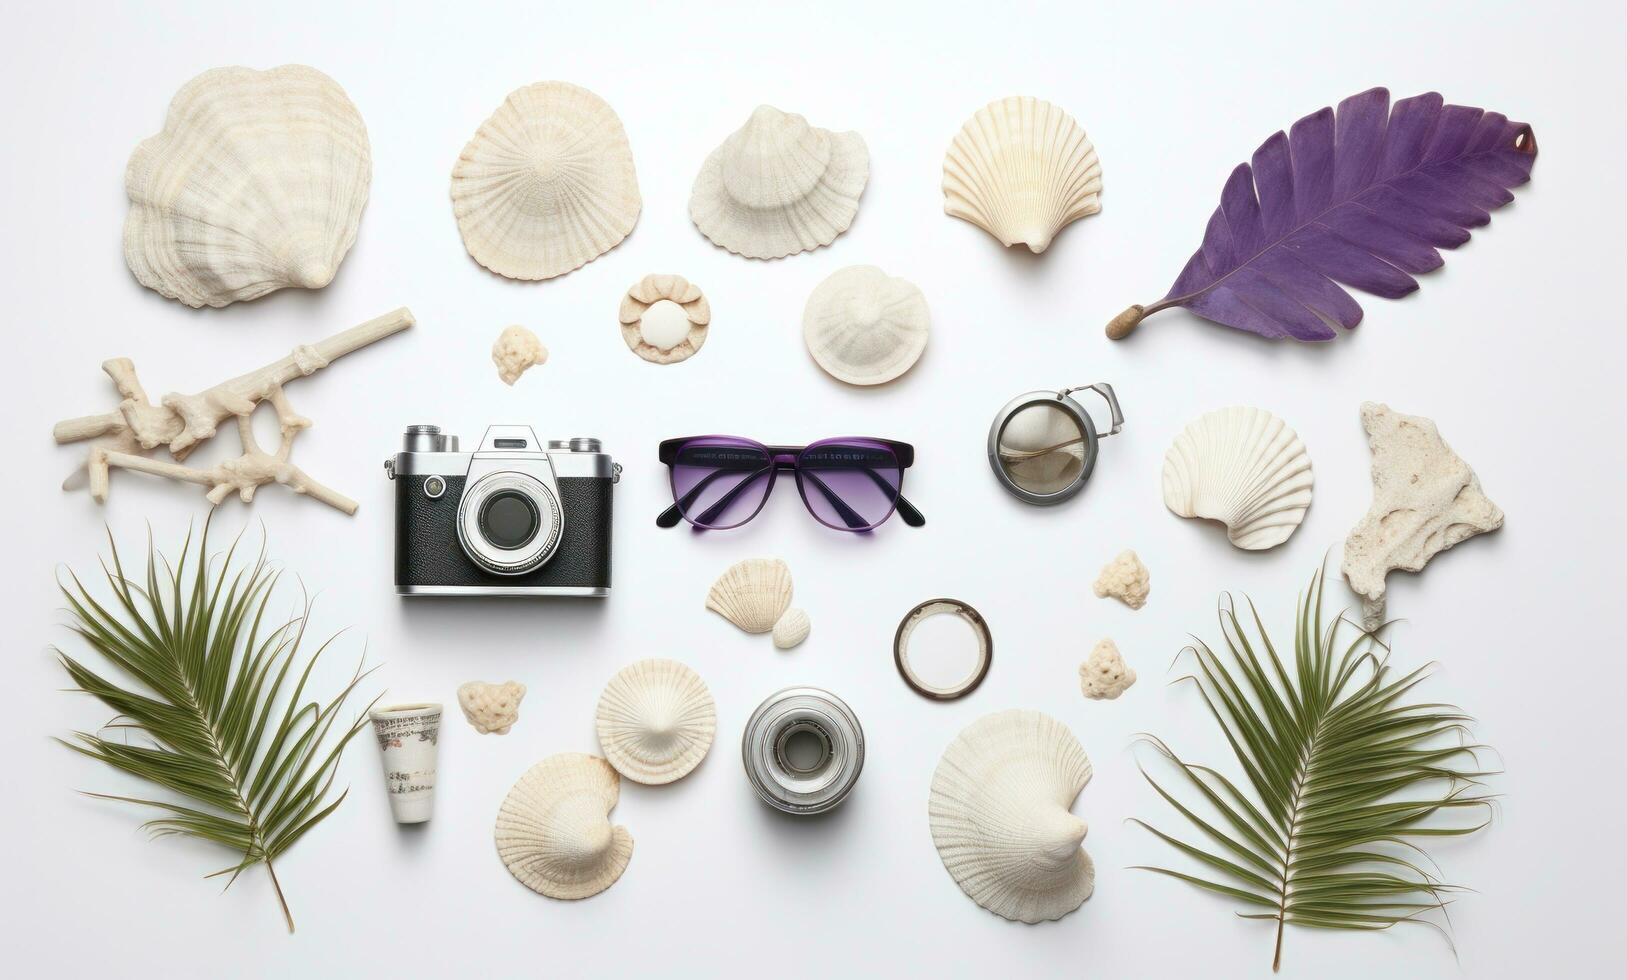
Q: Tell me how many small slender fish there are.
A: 0